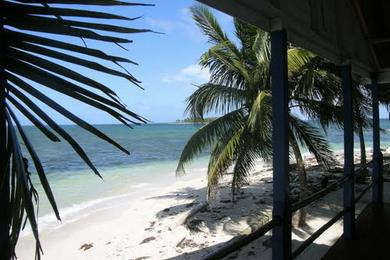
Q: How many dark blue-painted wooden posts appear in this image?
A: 3